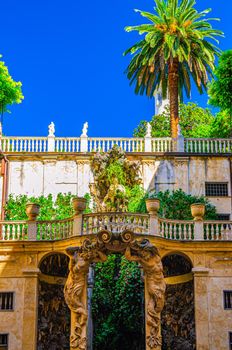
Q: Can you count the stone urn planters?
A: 4